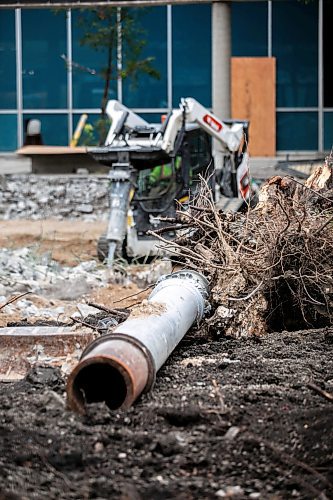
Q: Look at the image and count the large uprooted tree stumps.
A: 1